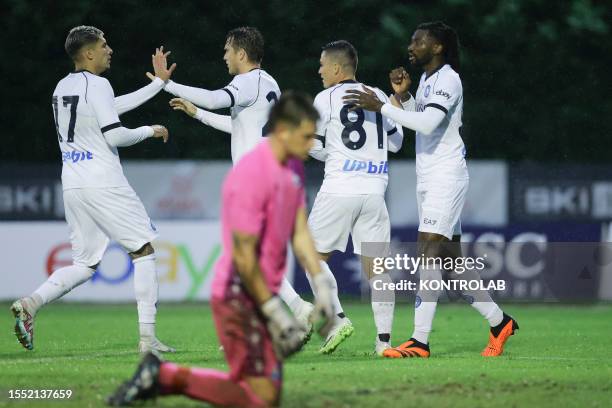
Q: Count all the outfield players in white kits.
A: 4